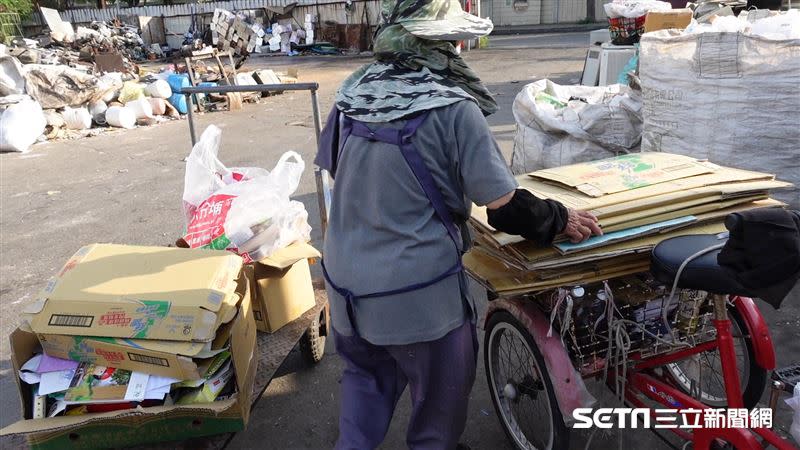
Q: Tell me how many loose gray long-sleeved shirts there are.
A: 0